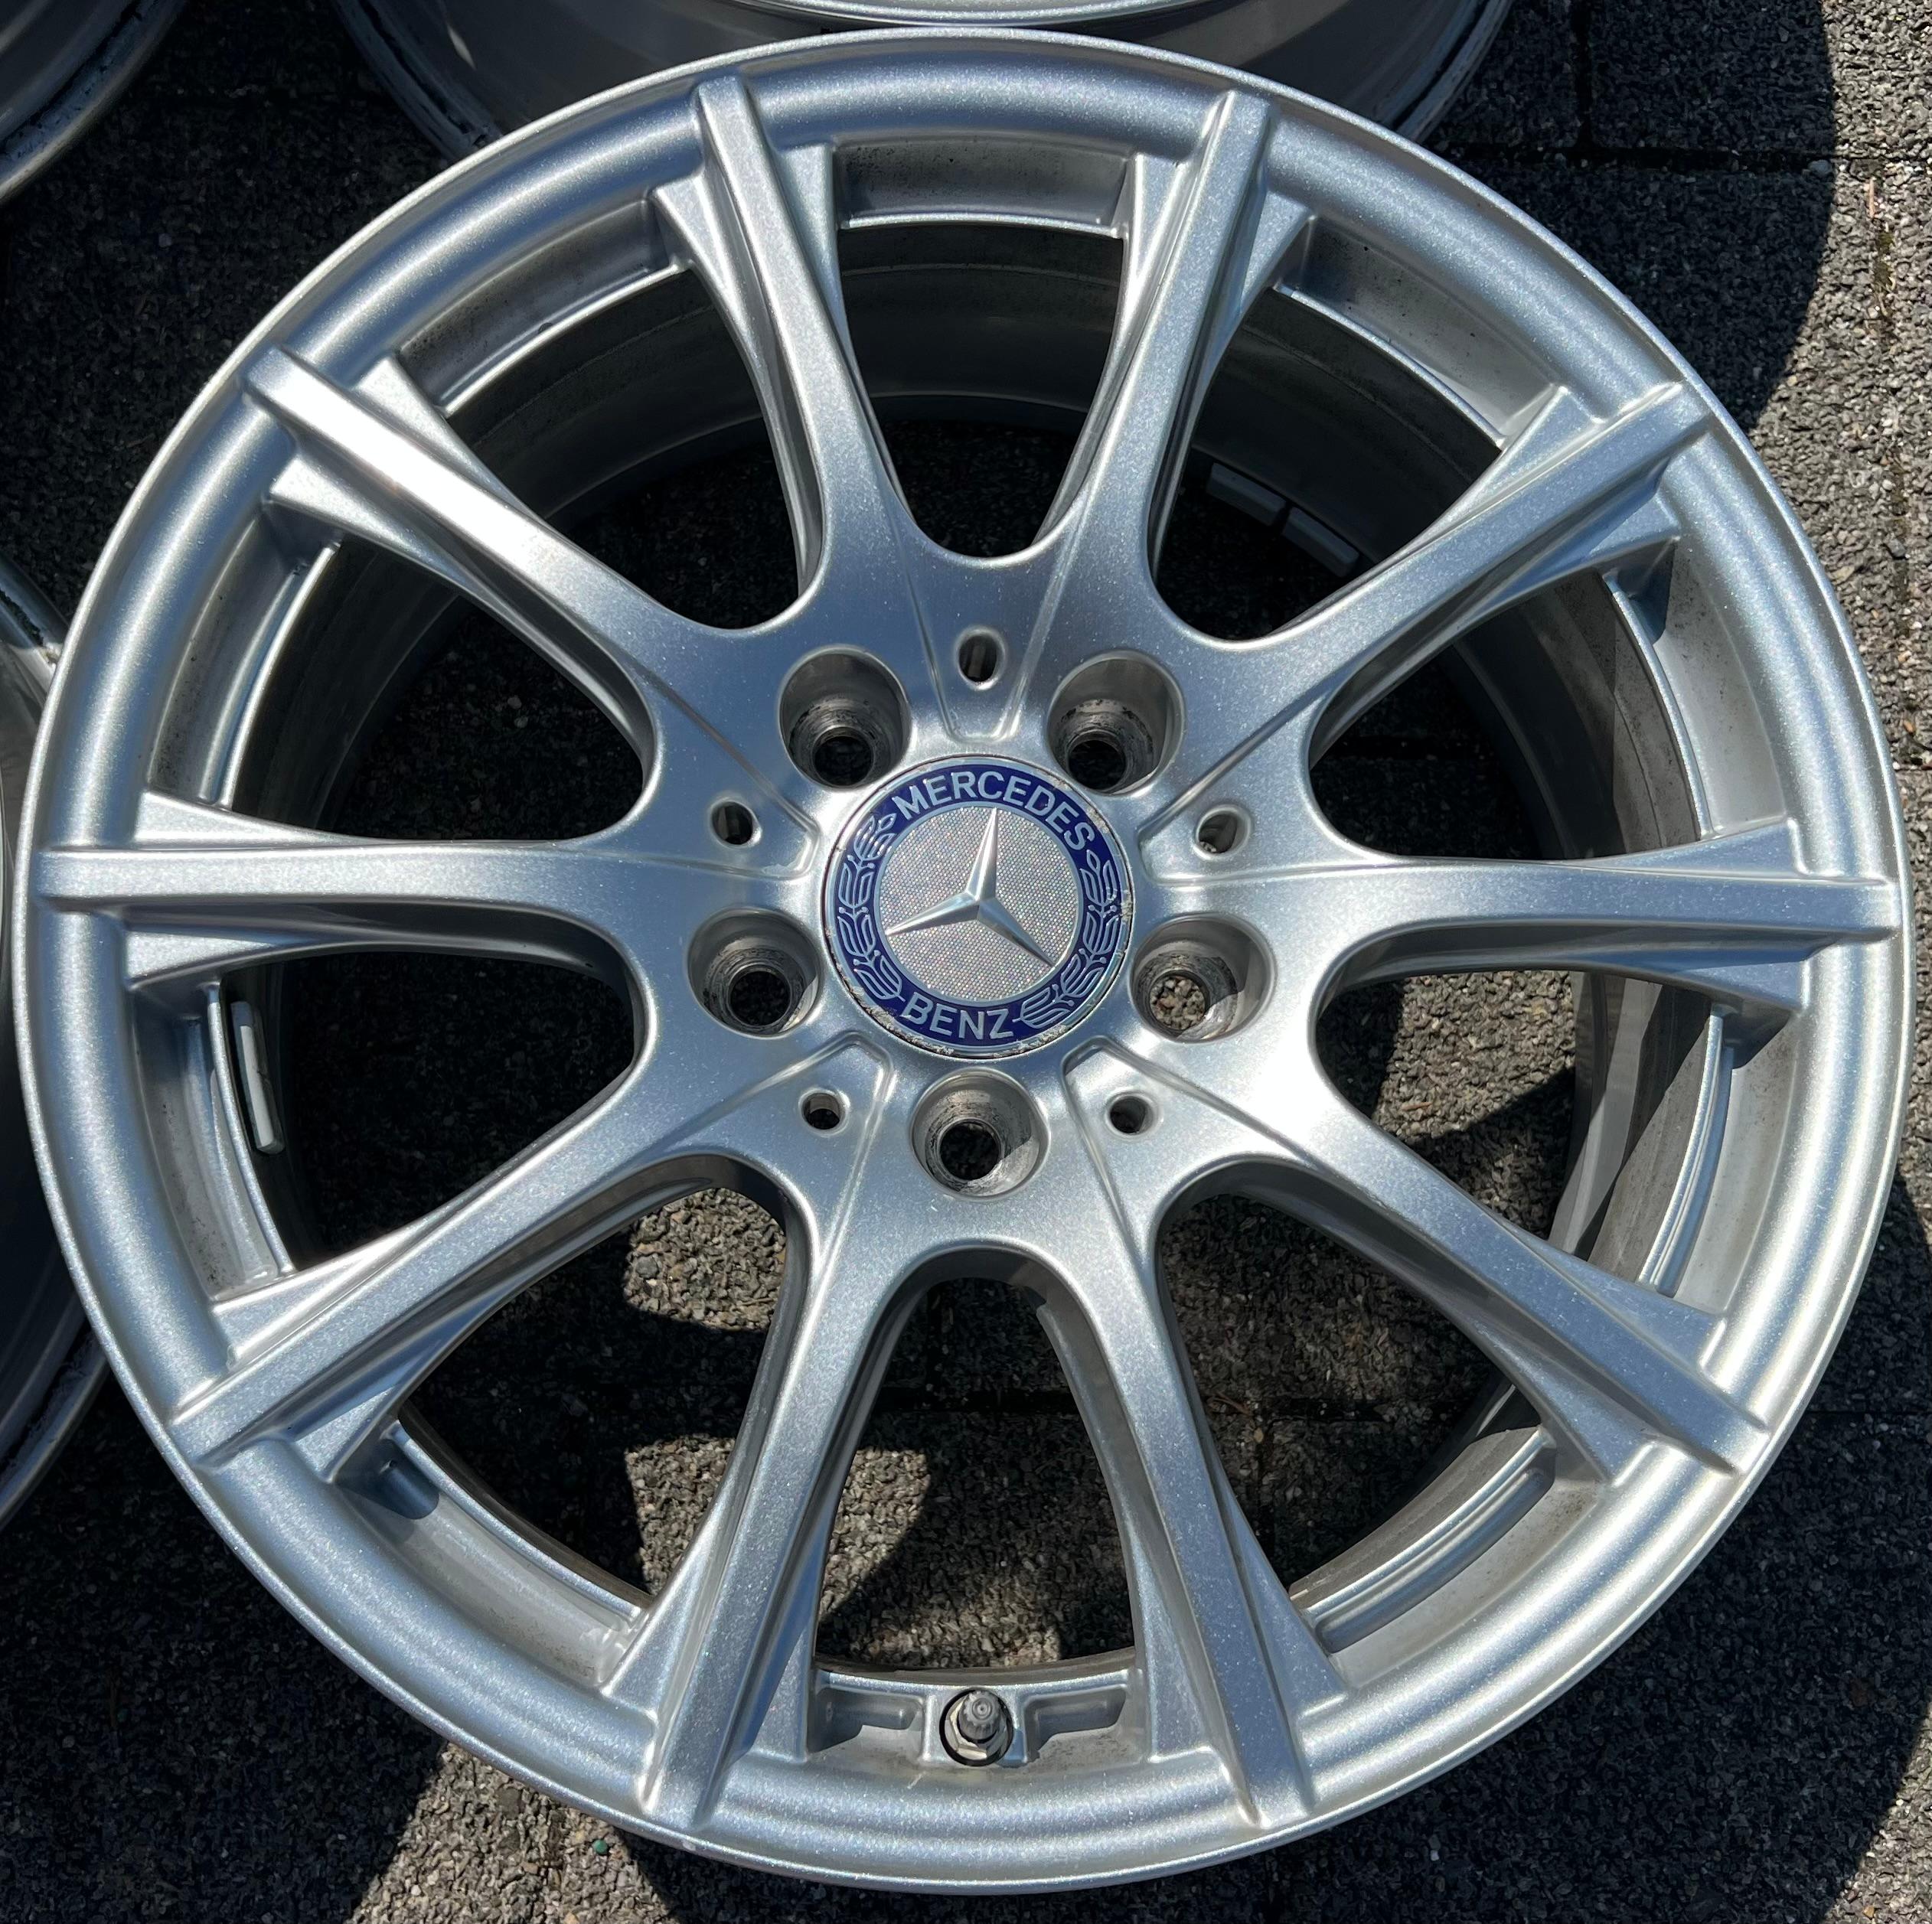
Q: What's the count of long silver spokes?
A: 10